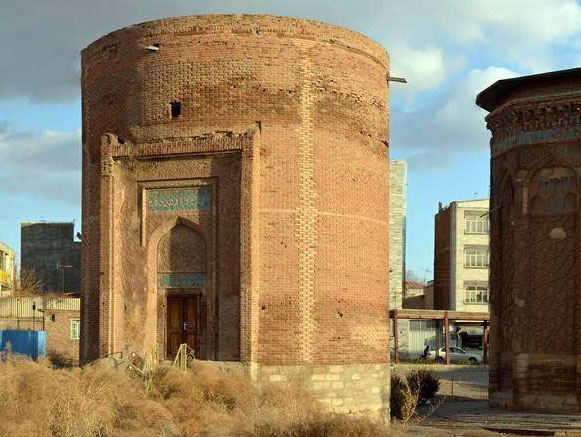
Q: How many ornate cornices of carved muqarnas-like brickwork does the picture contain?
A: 1